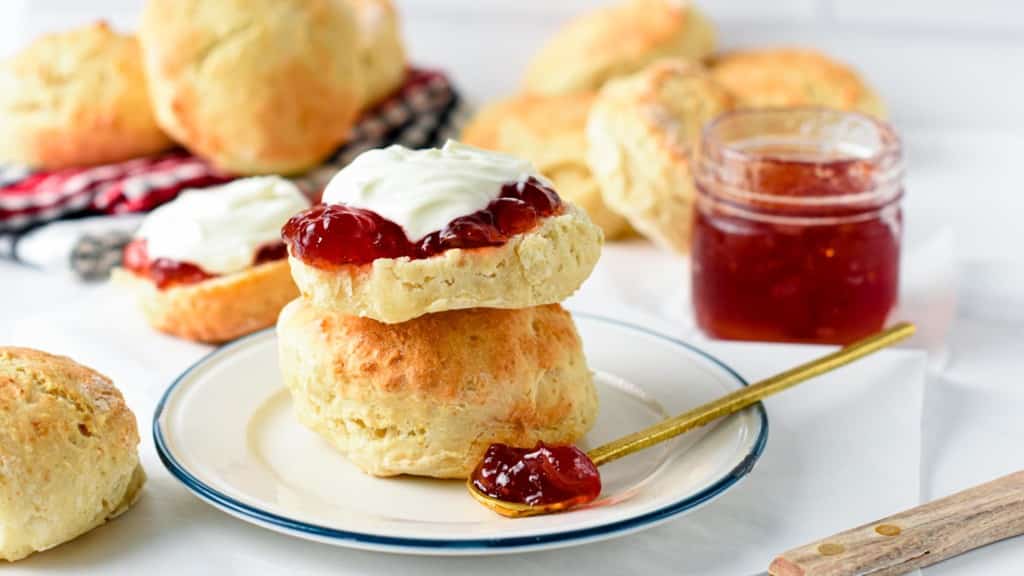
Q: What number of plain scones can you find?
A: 9